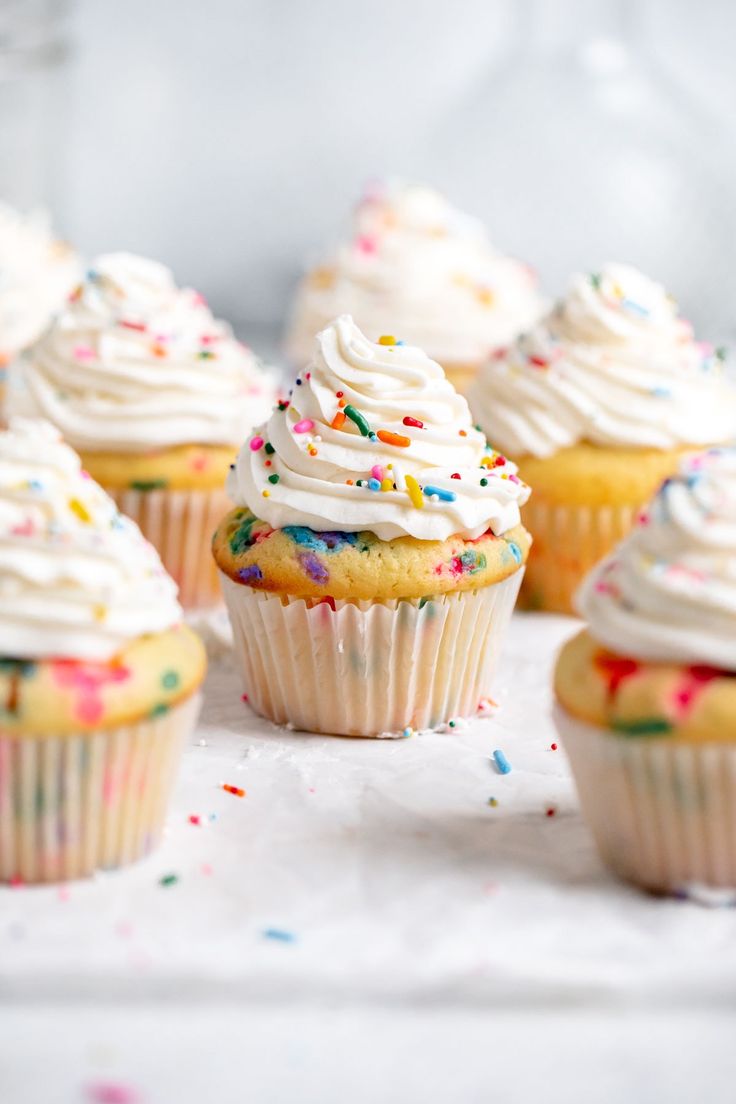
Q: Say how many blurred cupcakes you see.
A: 6